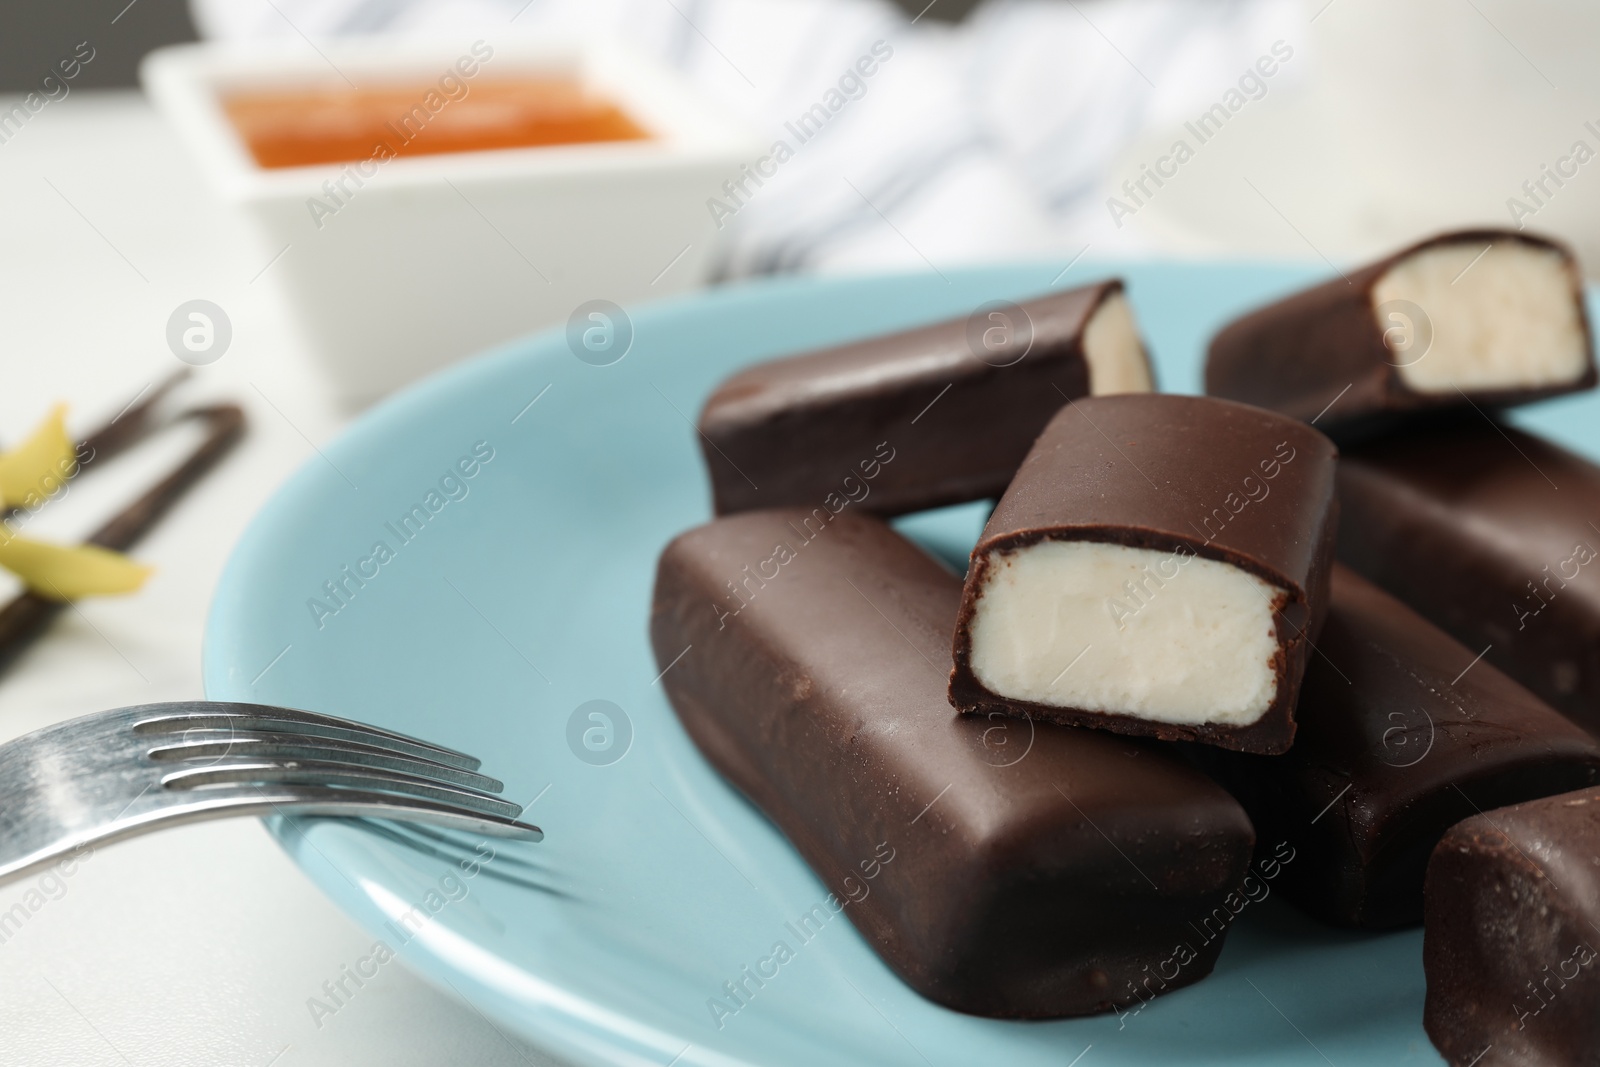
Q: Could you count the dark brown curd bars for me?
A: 7